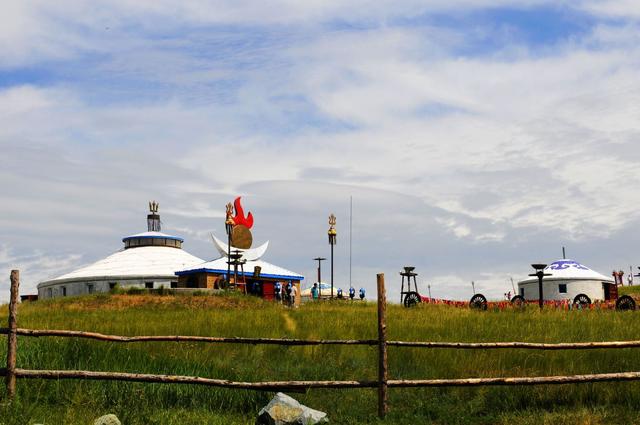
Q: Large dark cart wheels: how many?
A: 5